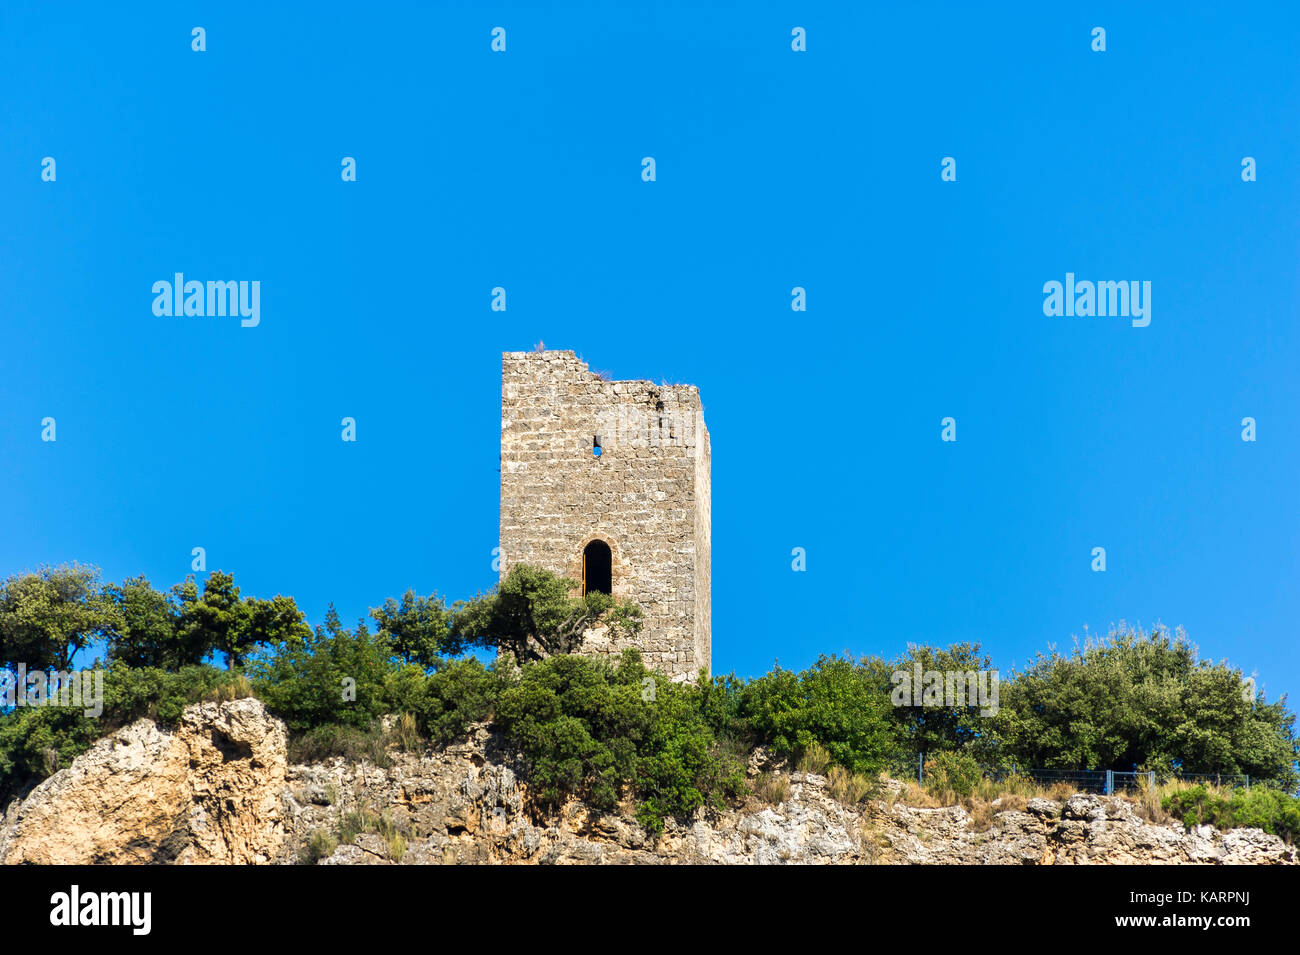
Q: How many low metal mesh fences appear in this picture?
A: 1